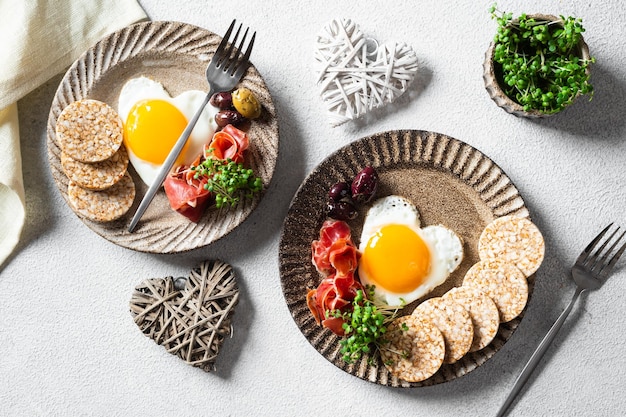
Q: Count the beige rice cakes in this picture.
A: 8